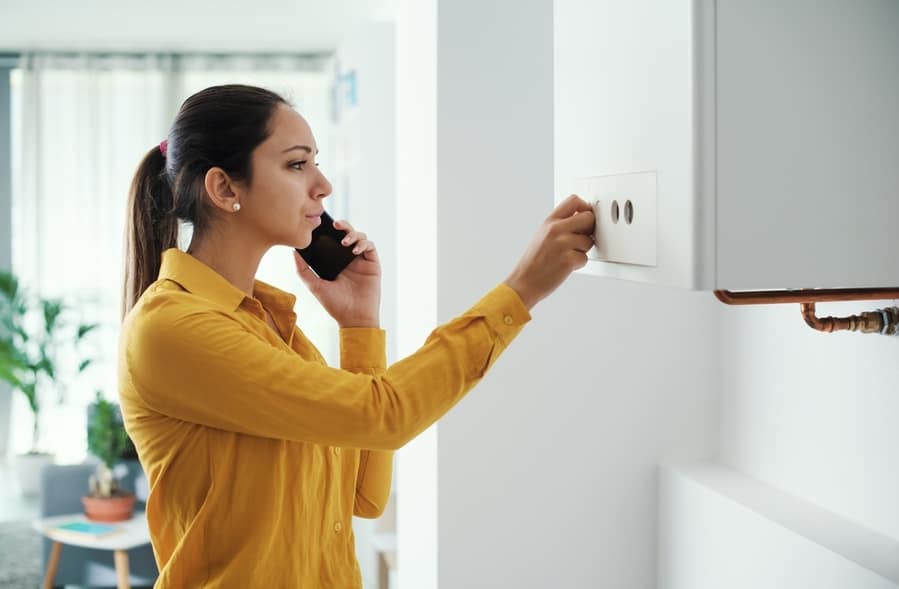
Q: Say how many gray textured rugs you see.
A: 1